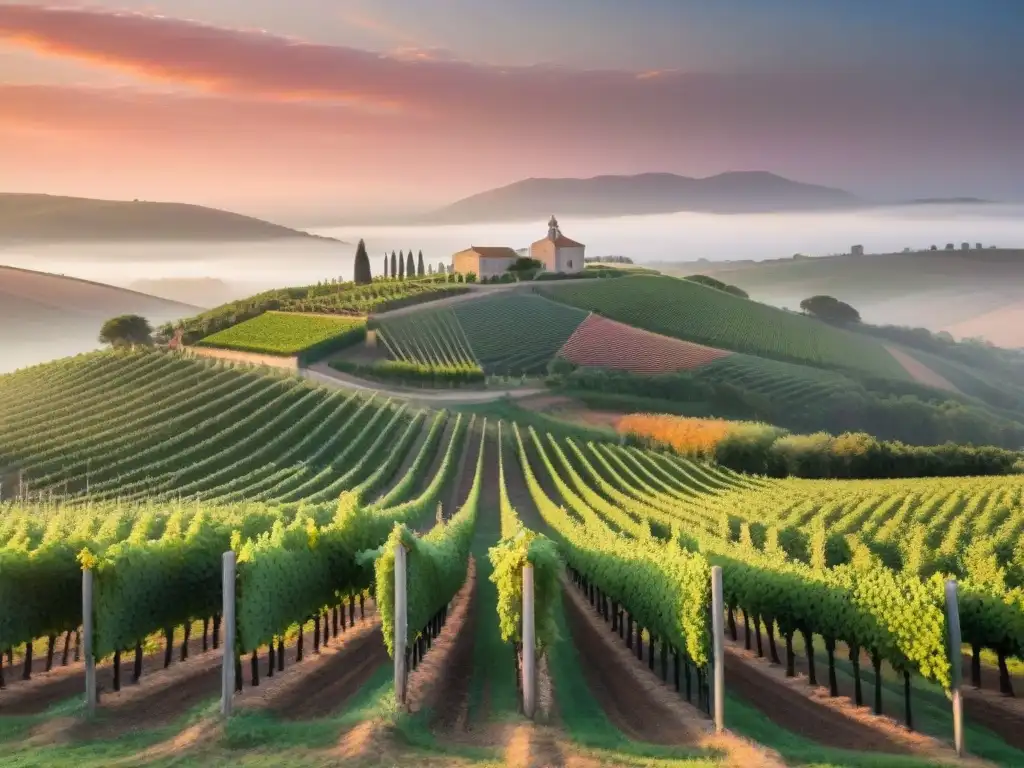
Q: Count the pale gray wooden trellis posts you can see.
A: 6